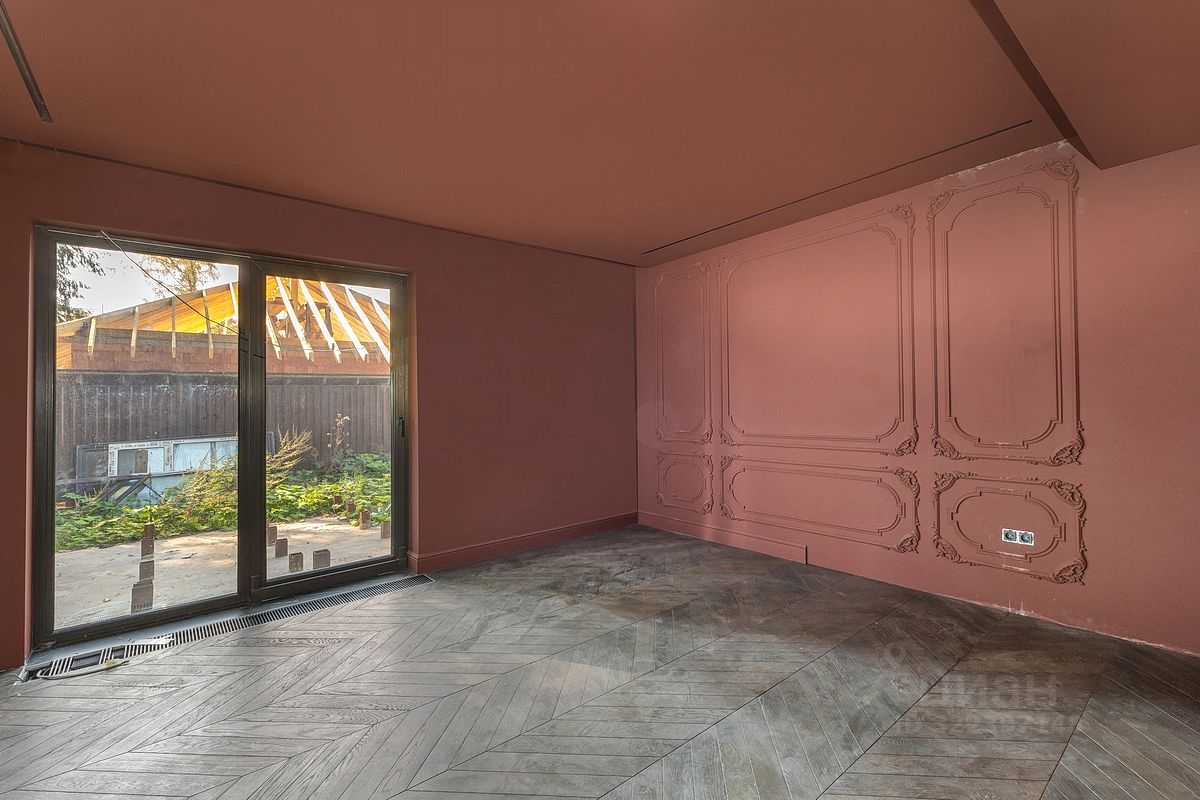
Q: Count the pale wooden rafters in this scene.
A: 11